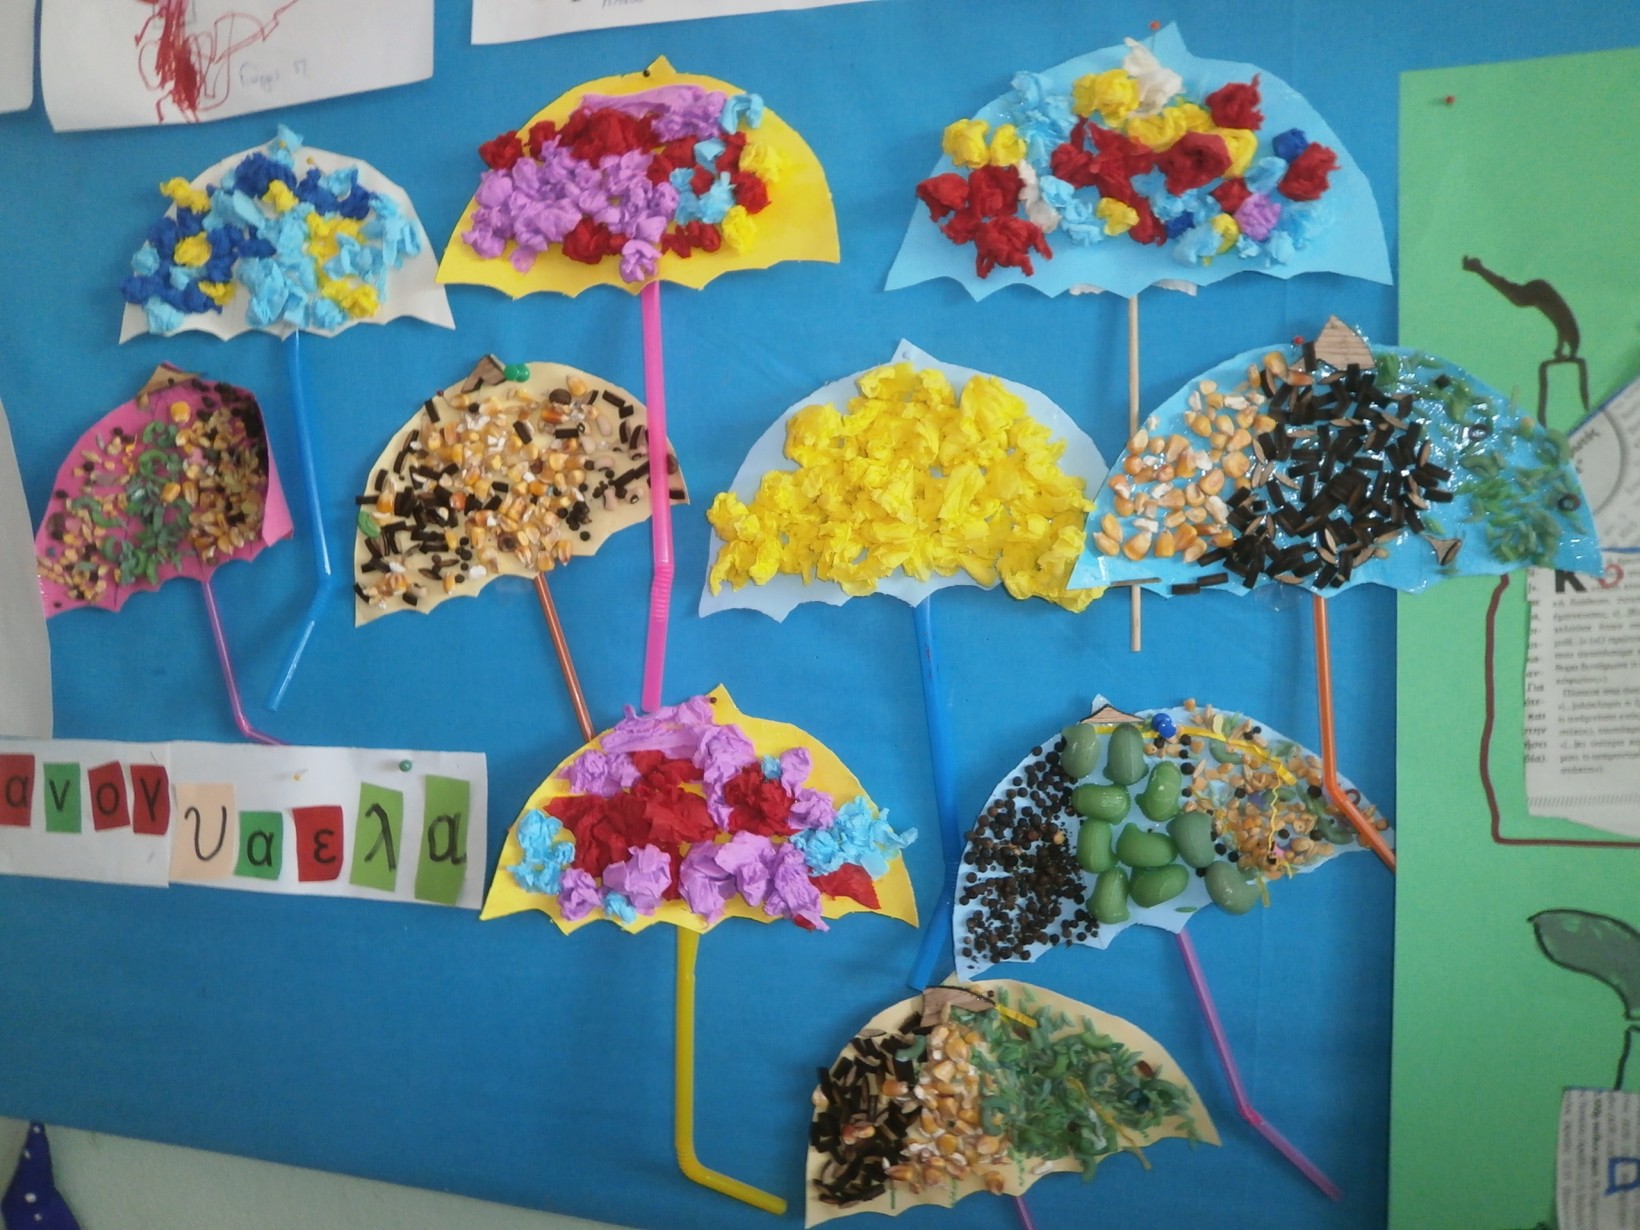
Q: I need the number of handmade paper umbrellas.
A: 10